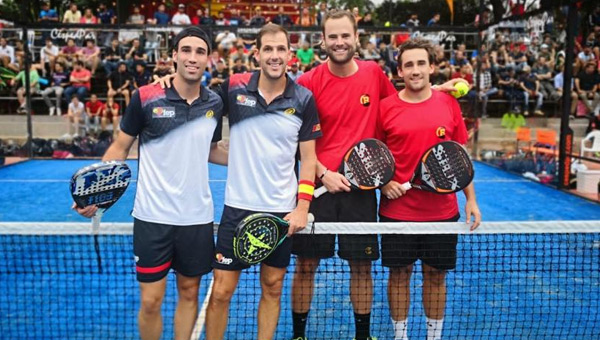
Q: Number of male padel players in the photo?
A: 4